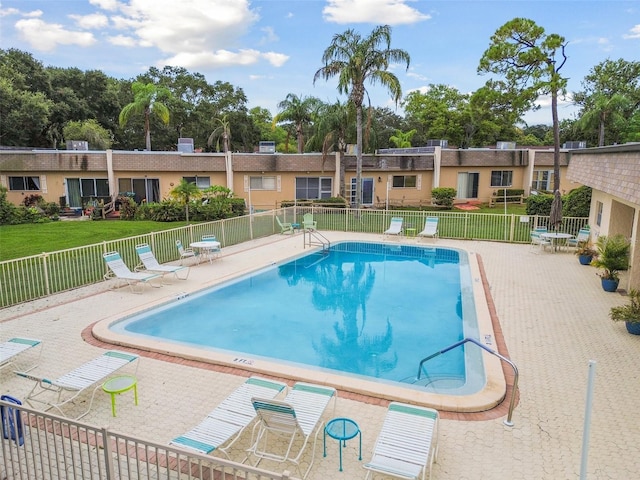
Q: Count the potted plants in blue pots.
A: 3